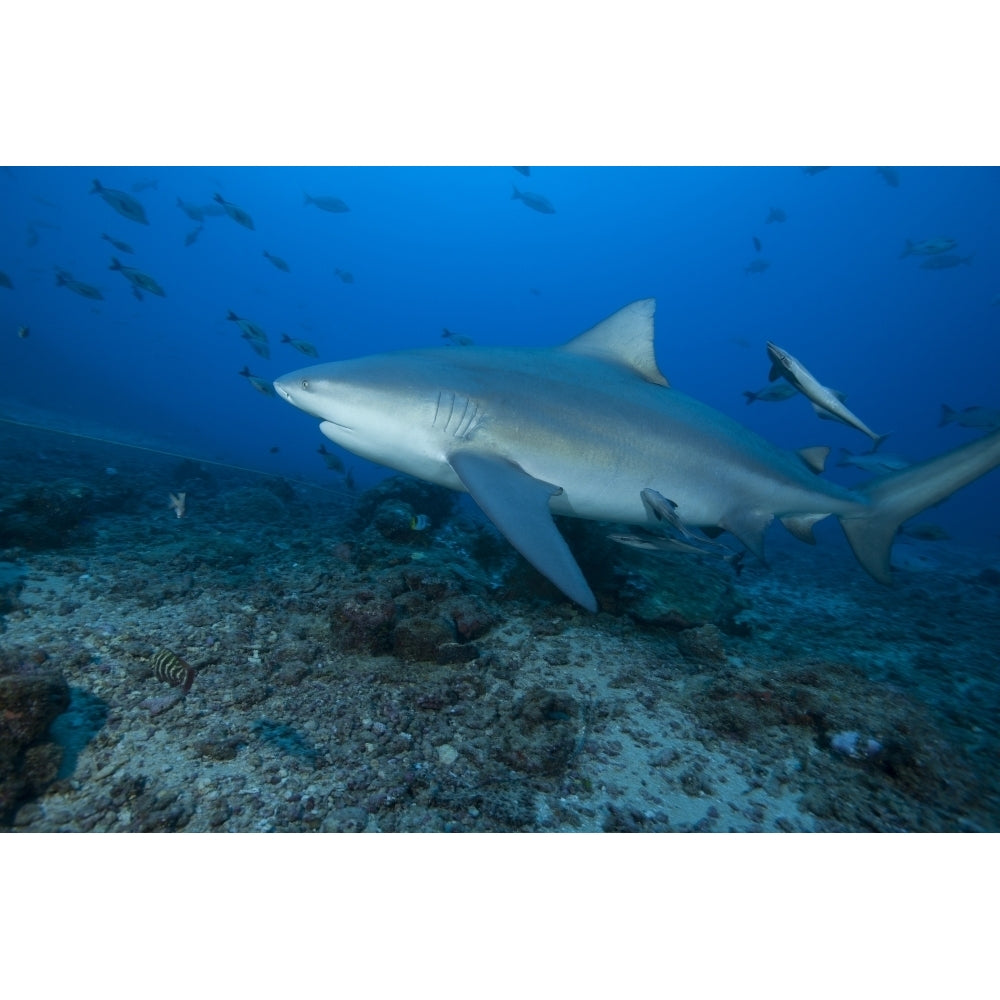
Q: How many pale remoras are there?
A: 3